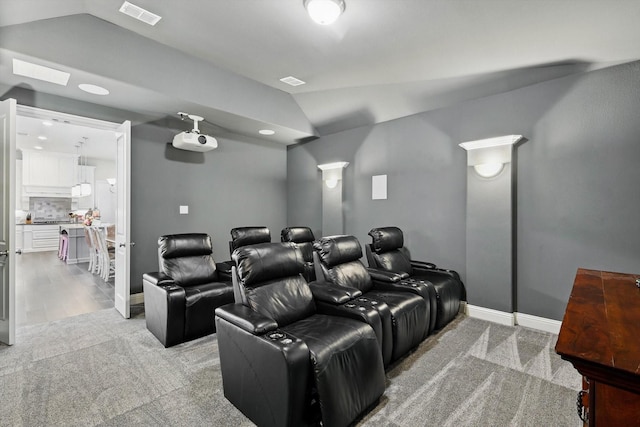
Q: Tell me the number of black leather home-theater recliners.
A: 6